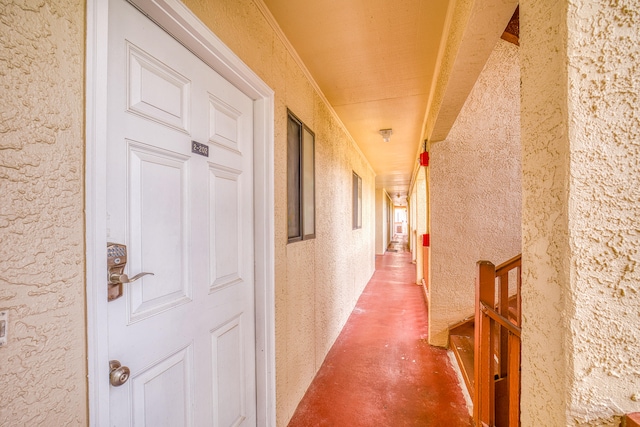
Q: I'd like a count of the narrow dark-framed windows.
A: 2